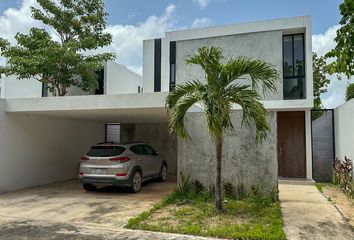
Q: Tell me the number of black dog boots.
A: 0